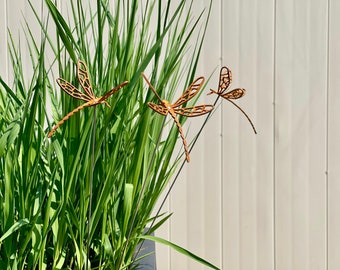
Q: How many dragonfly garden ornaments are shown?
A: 3